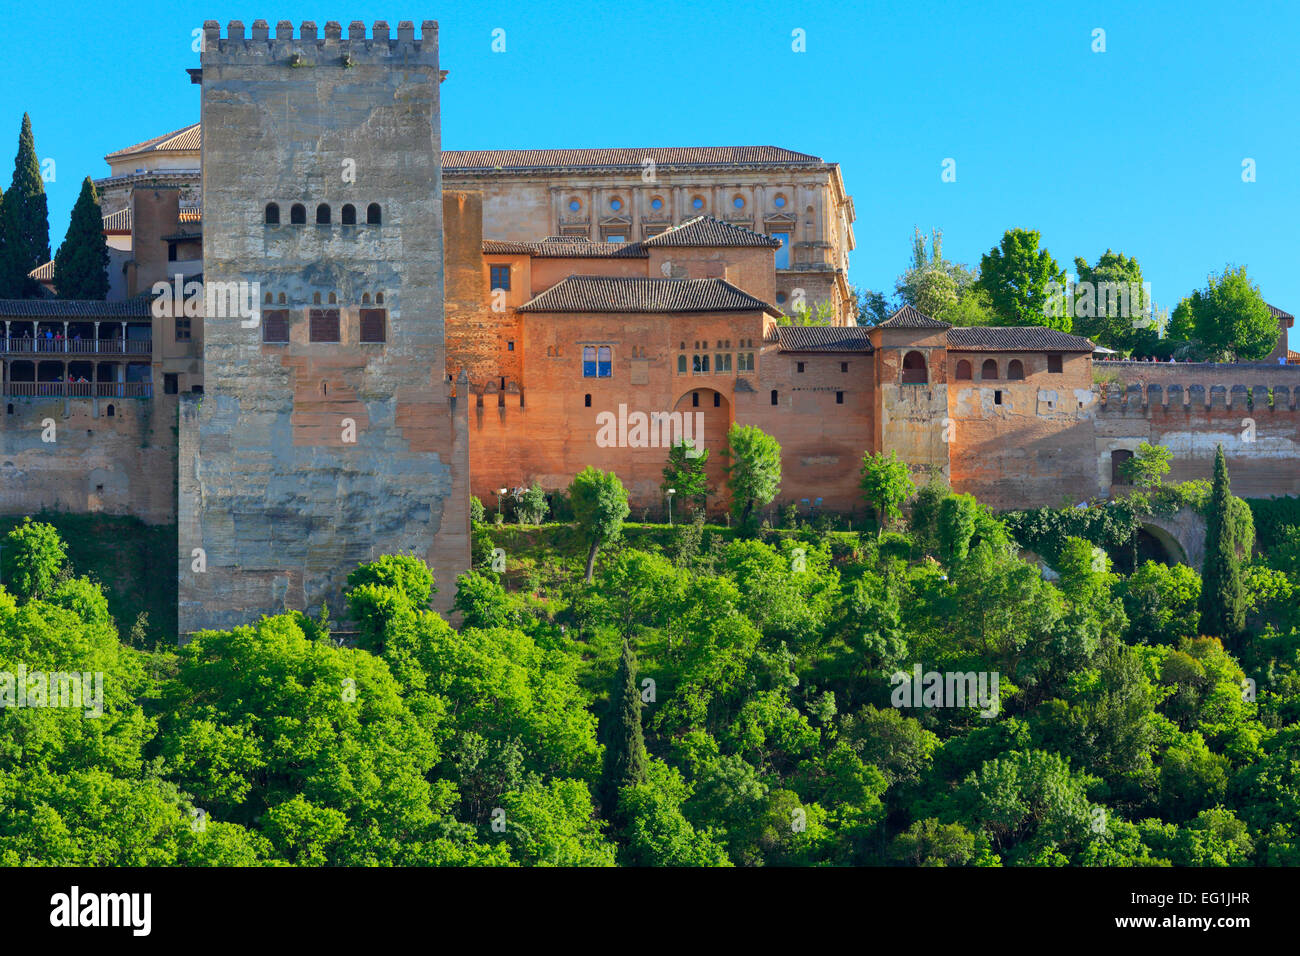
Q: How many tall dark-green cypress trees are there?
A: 4